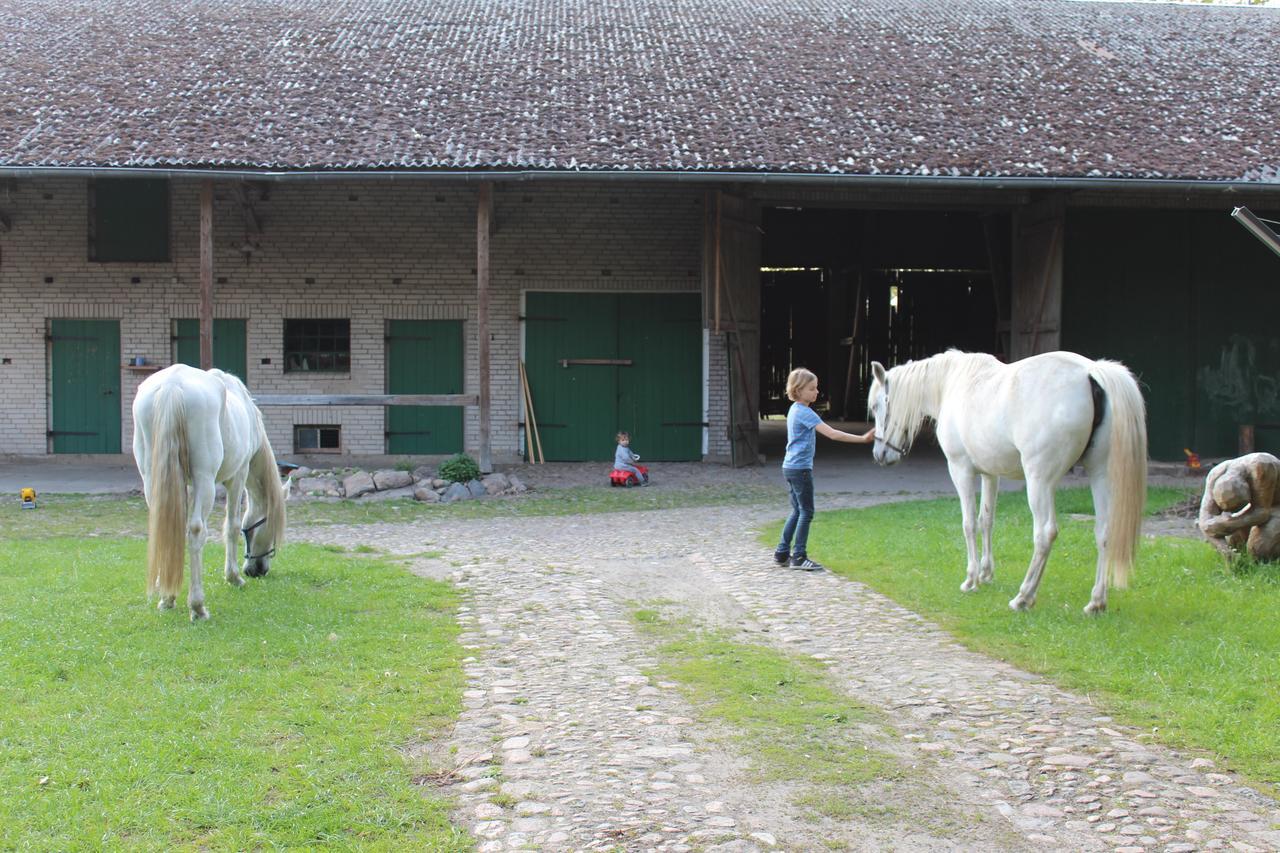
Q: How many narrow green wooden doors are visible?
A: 3